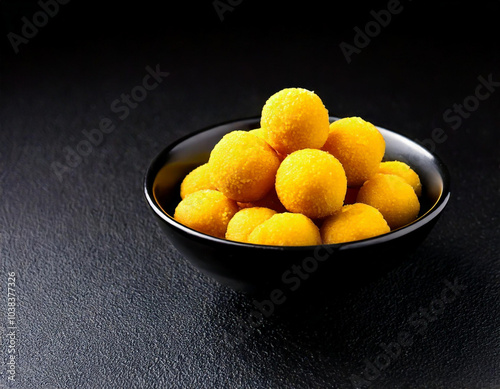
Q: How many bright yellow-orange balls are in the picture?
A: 12